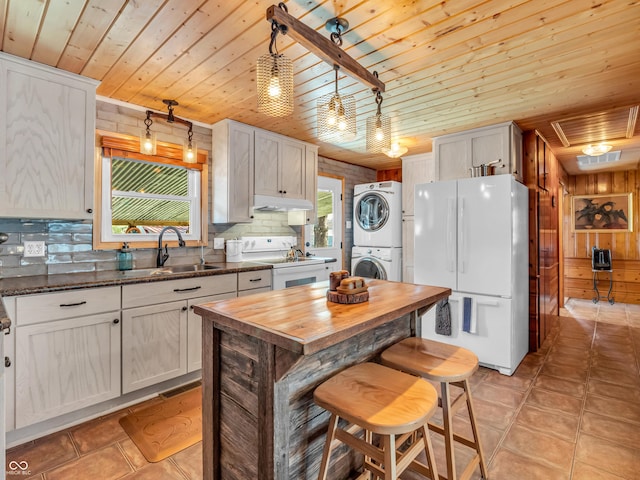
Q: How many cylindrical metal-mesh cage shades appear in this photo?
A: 3